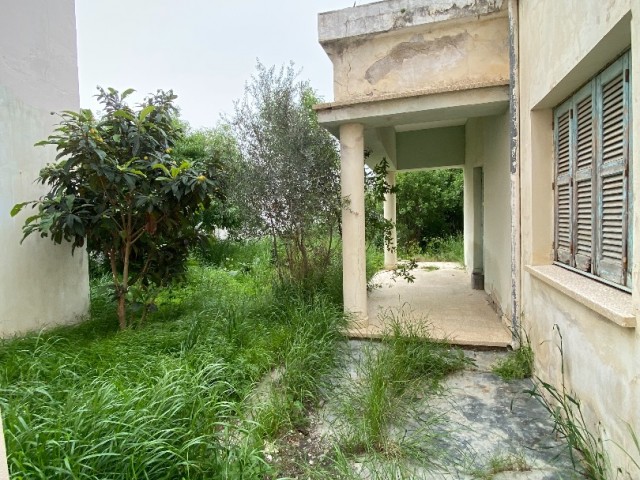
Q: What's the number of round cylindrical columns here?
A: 2